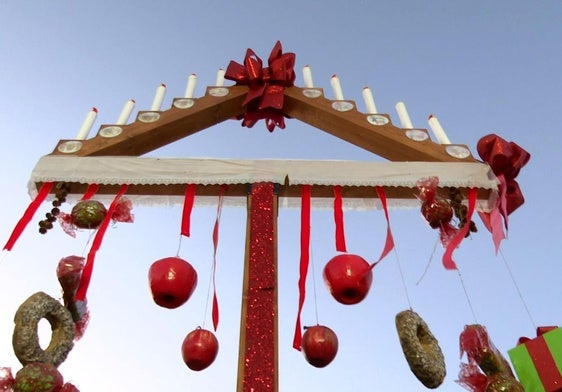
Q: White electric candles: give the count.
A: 10